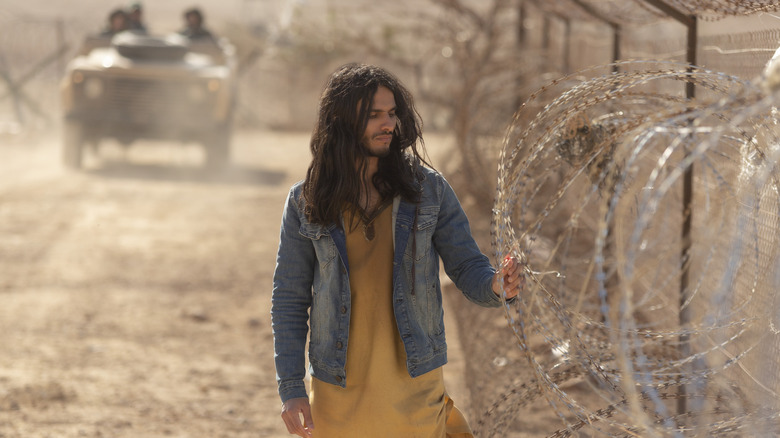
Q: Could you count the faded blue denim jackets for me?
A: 1